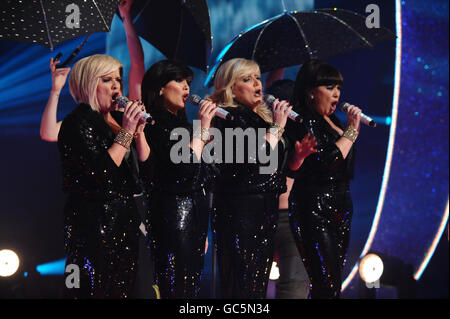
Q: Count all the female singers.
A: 4